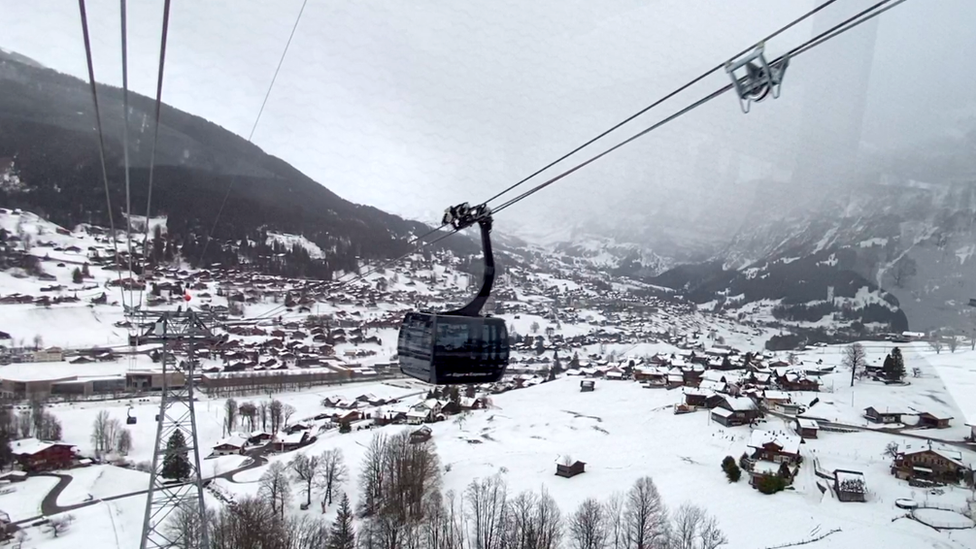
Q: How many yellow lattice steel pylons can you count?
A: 0